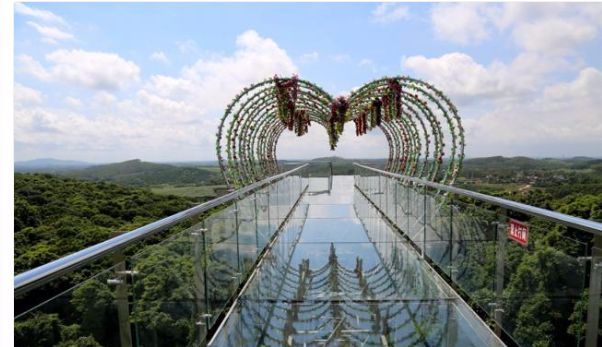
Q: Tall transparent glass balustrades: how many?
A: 2